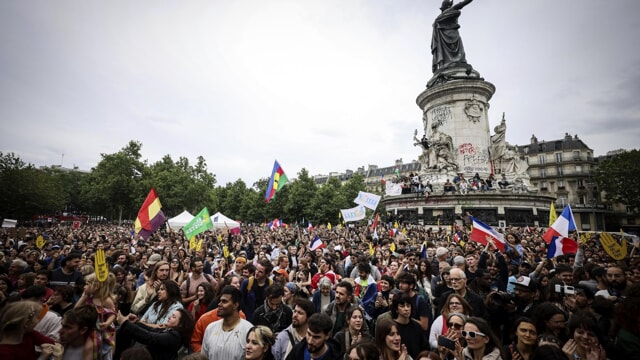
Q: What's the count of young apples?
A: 0